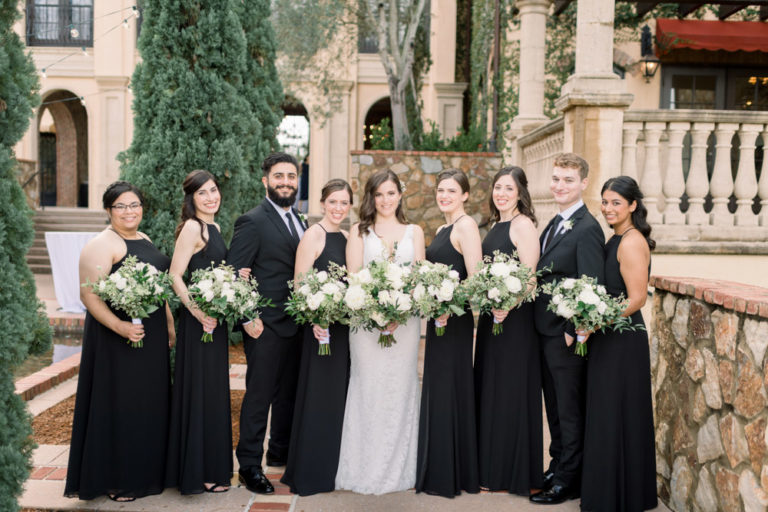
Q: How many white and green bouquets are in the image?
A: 7